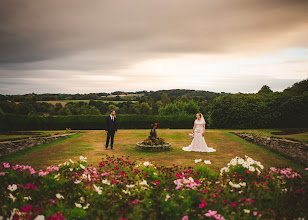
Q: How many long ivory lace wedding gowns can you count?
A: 1